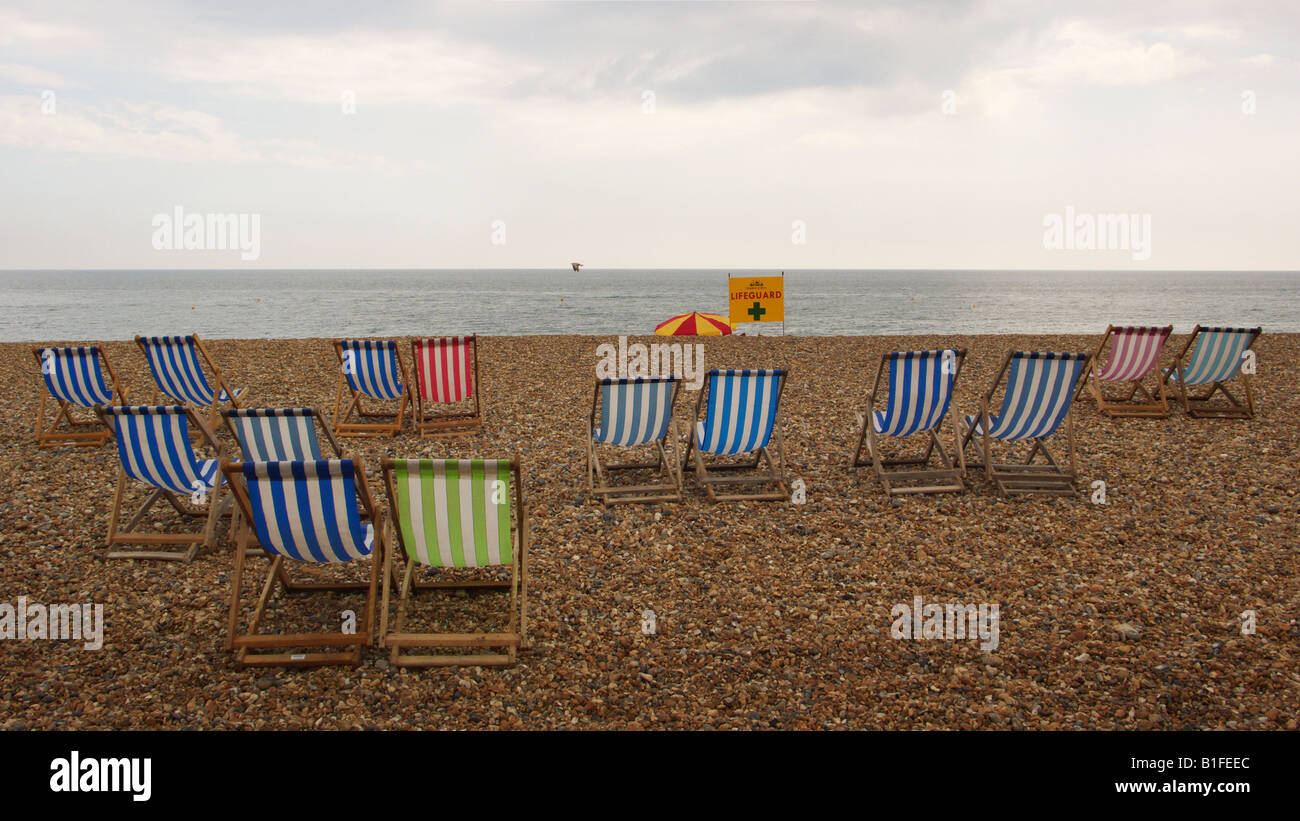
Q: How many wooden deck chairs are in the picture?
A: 14